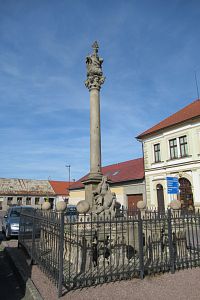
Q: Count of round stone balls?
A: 5